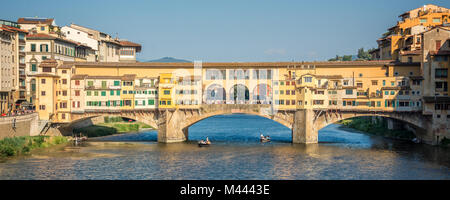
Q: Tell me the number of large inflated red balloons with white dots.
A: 0